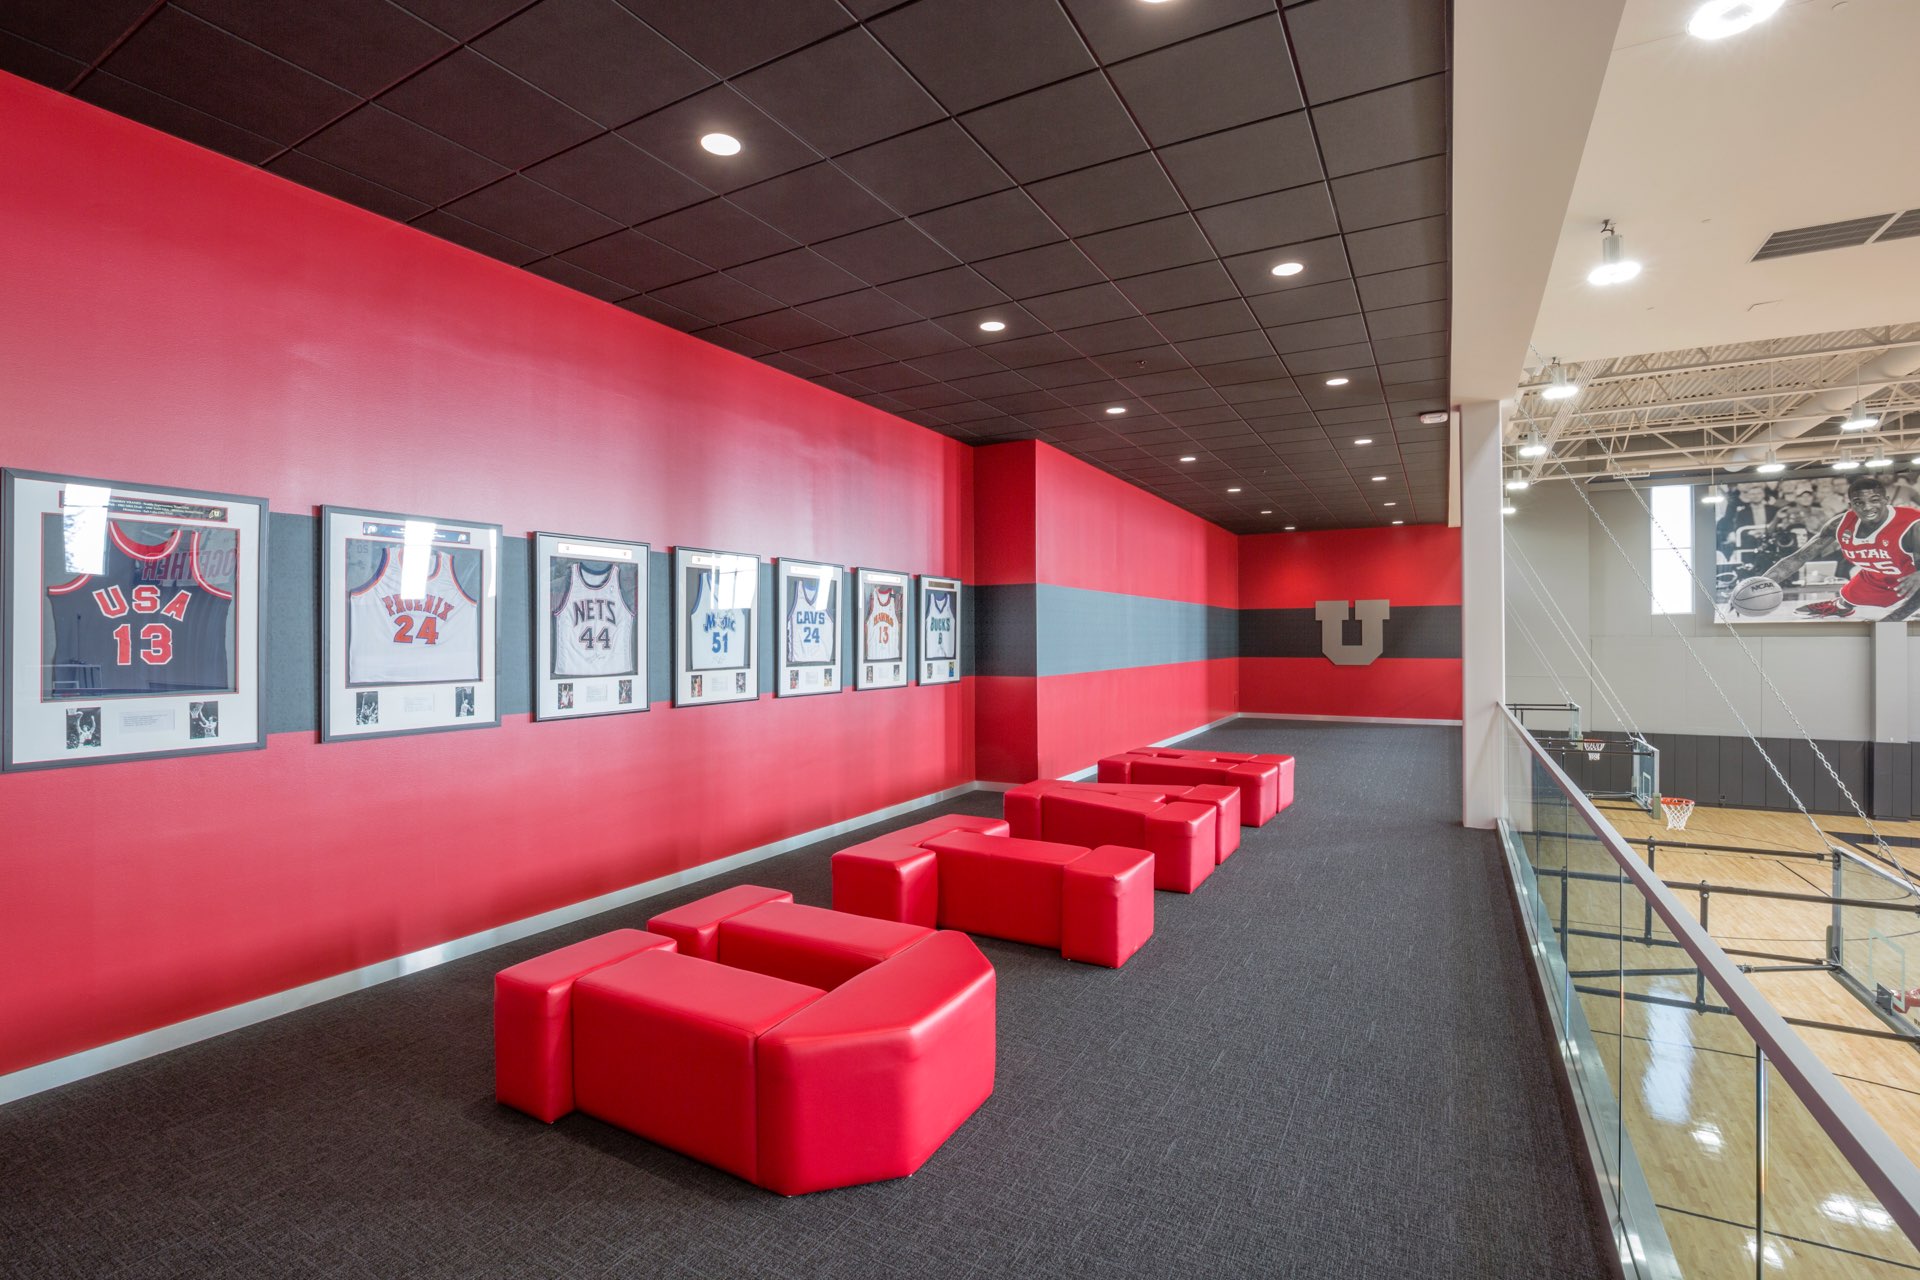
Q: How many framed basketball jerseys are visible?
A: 7